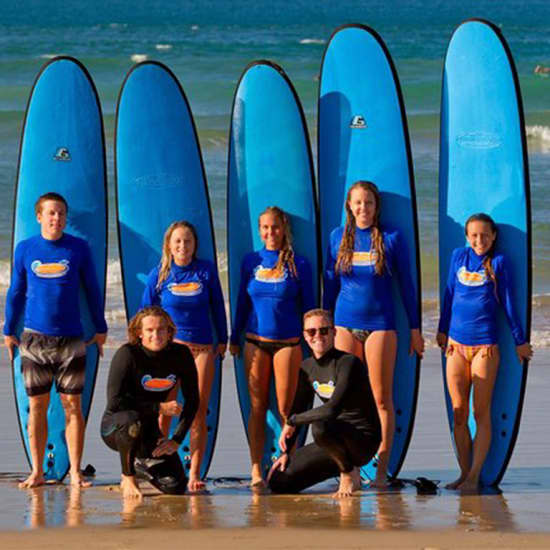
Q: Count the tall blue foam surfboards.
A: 5